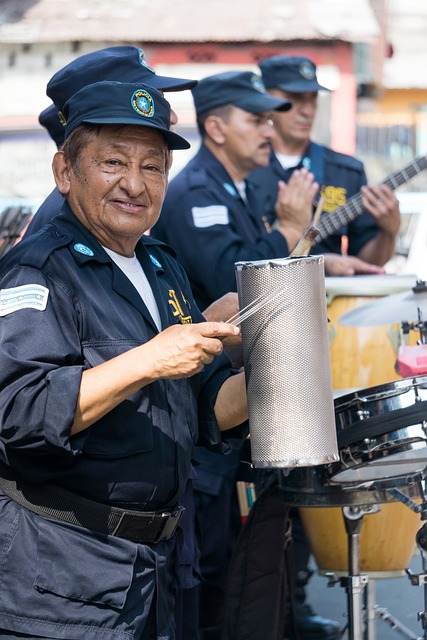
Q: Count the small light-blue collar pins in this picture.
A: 4